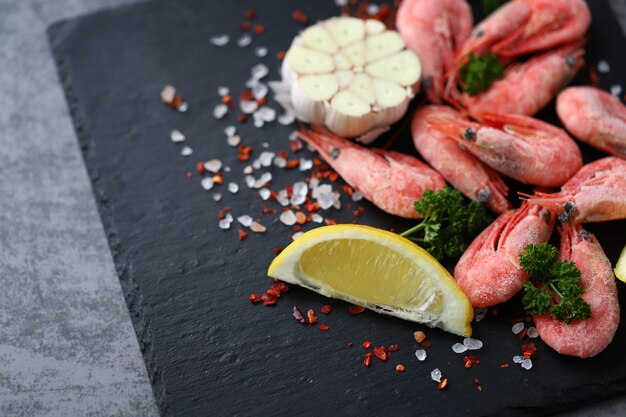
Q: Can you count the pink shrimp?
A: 10